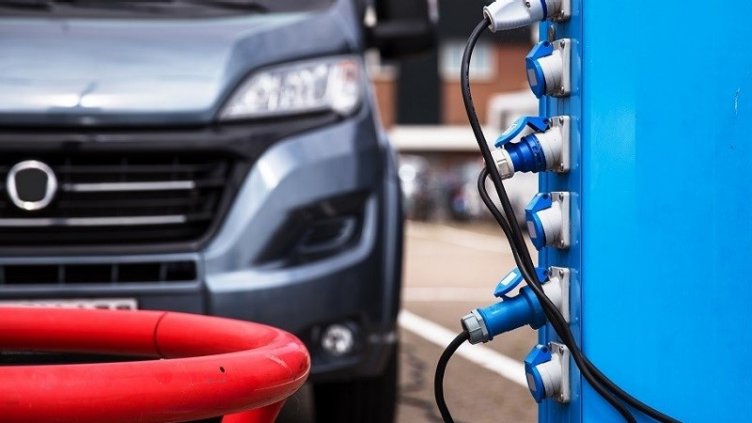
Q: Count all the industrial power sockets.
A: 6